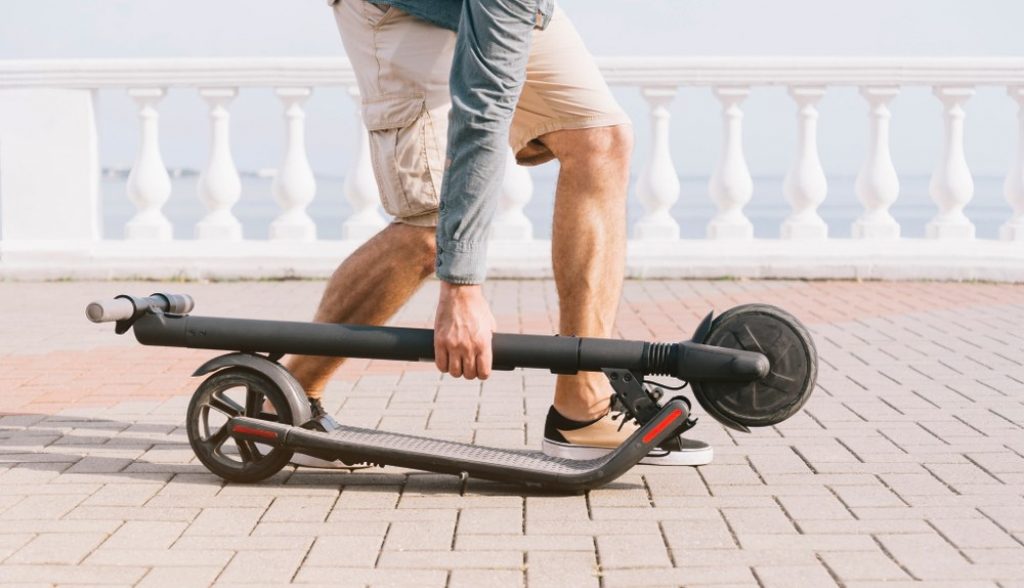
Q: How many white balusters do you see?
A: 11